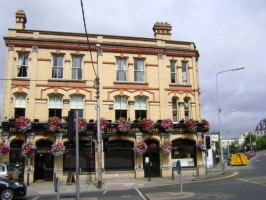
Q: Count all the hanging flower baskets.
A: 15